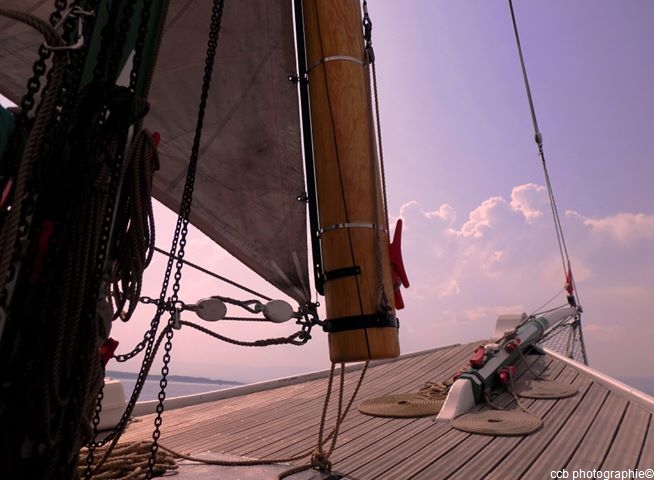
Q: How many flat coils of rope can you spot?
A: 3